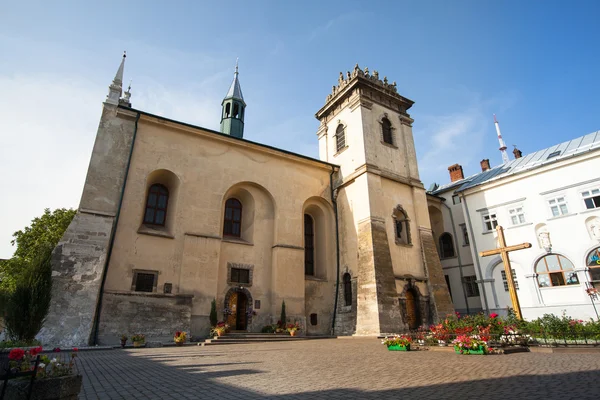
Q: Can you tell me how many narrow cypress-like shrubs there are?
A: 2